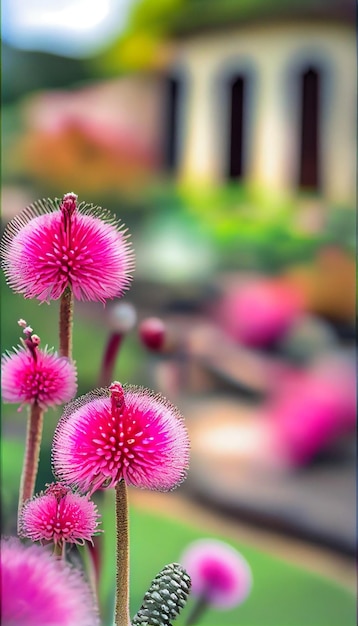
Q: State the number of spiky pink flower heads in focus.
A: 4